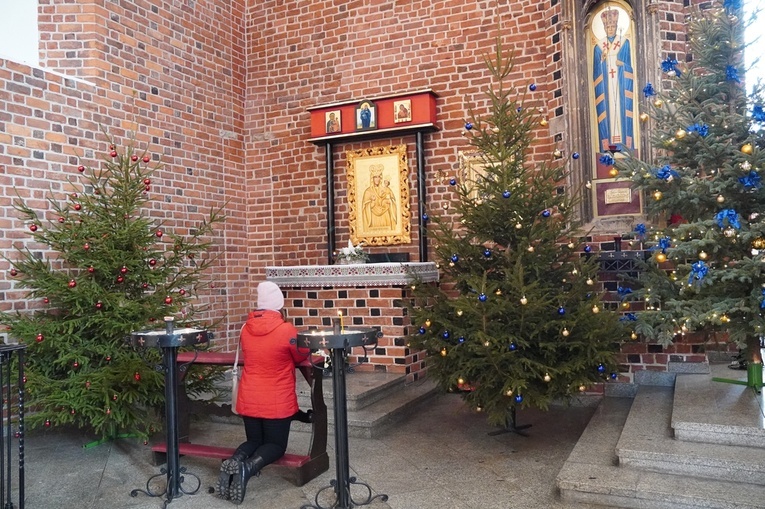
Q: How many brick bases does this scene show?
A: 1